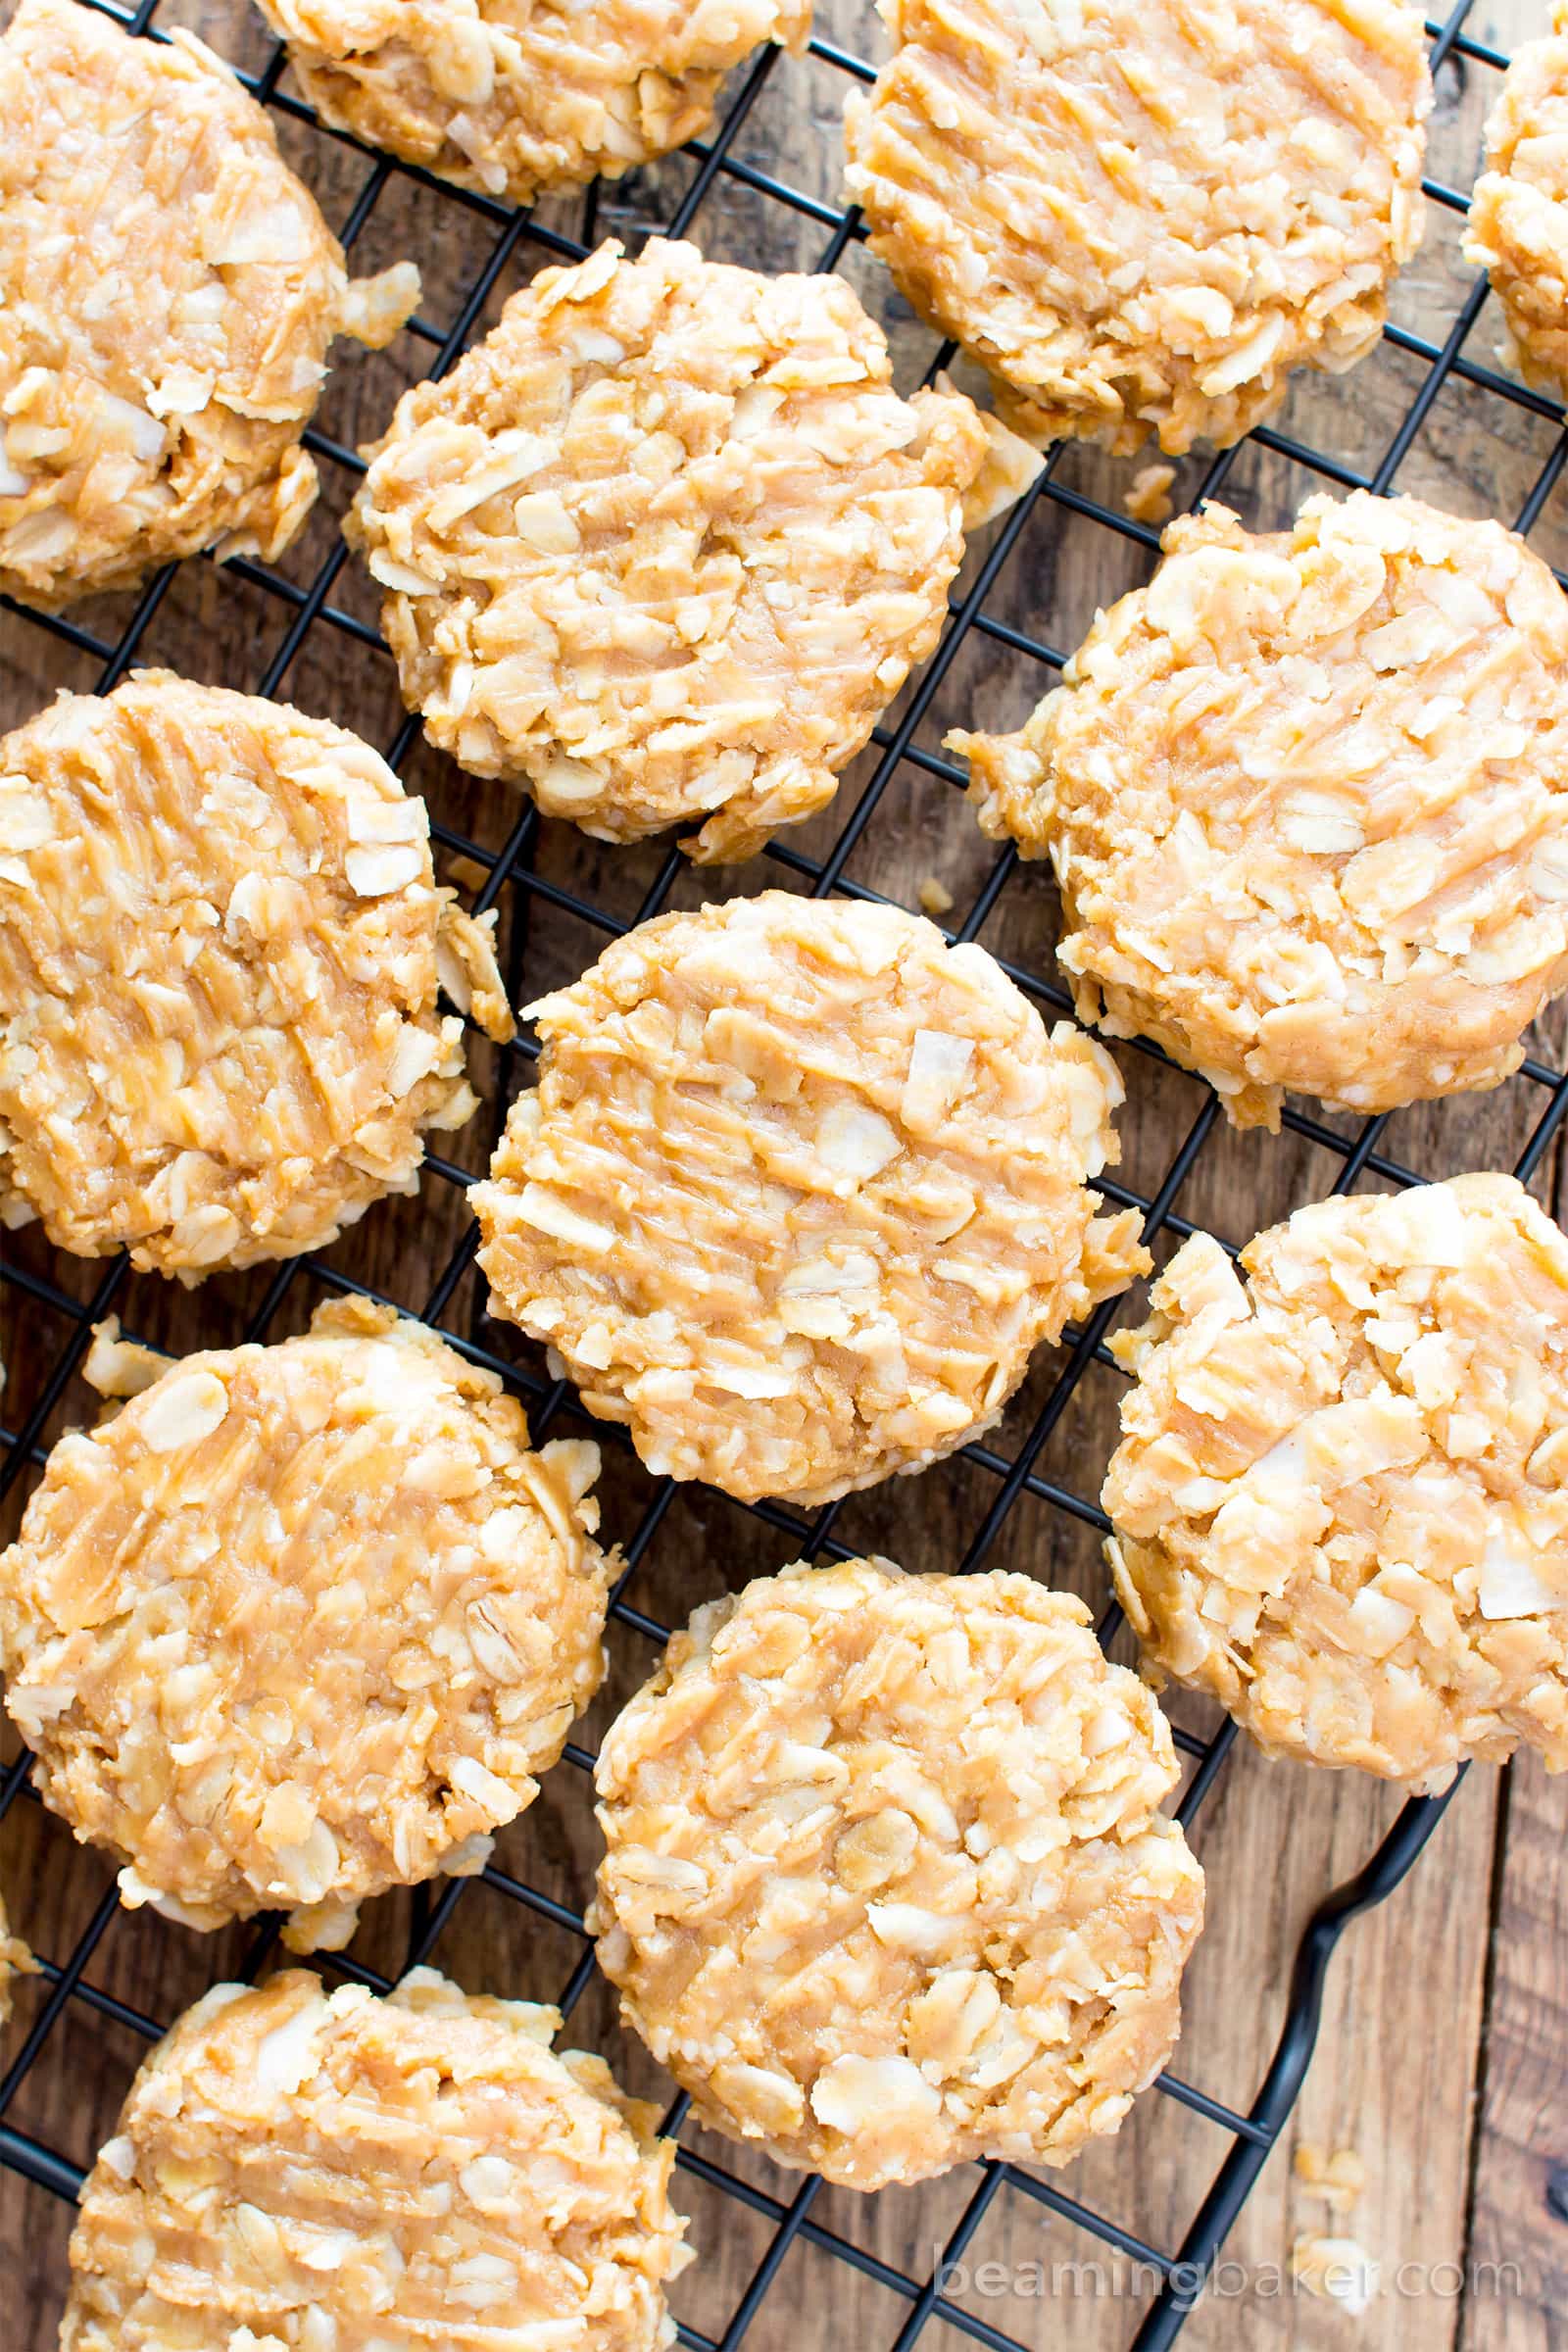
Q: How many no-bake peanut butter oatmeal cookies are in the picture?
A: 12